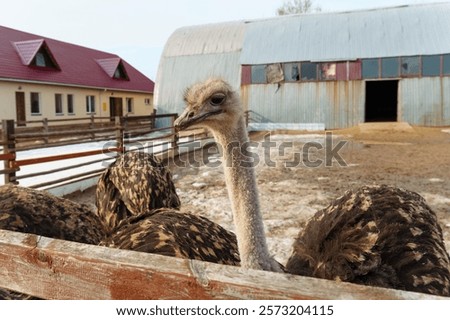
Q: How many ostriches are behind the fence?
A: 5